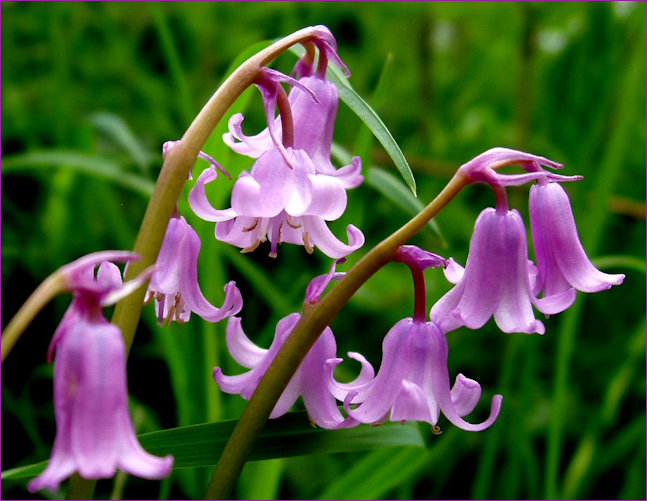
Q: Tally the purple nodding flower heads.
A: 8